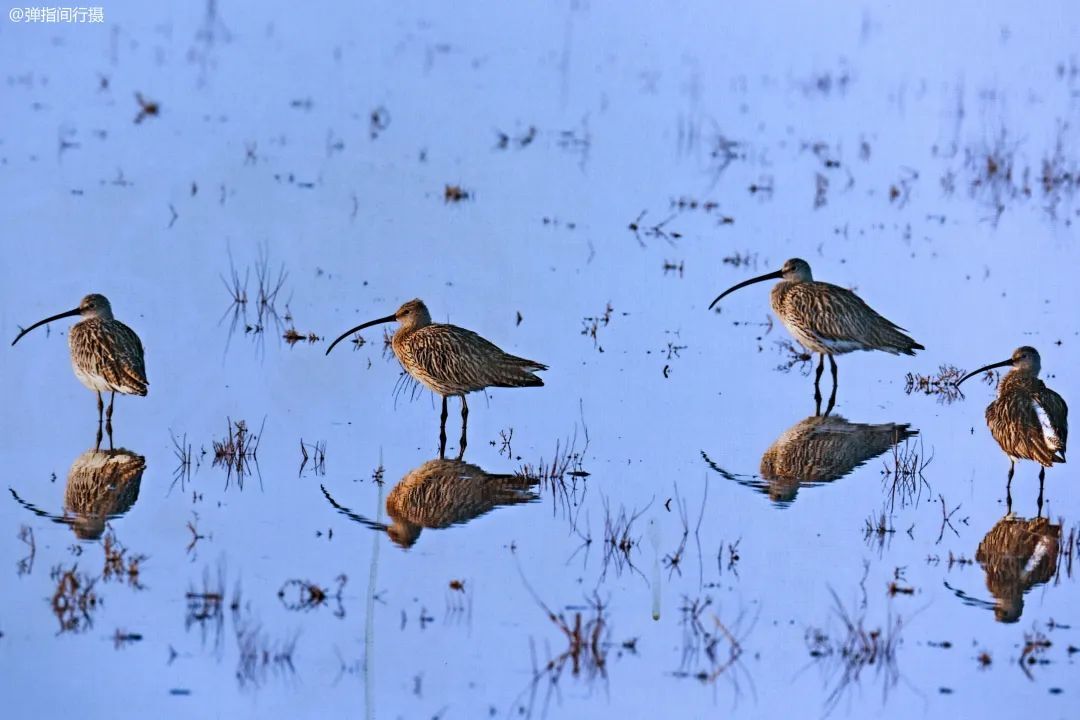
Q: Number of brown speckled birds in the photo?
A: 4